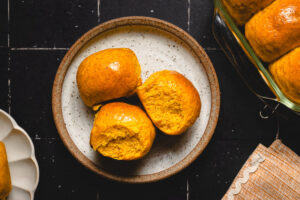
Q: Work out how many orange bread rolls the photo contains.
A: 7